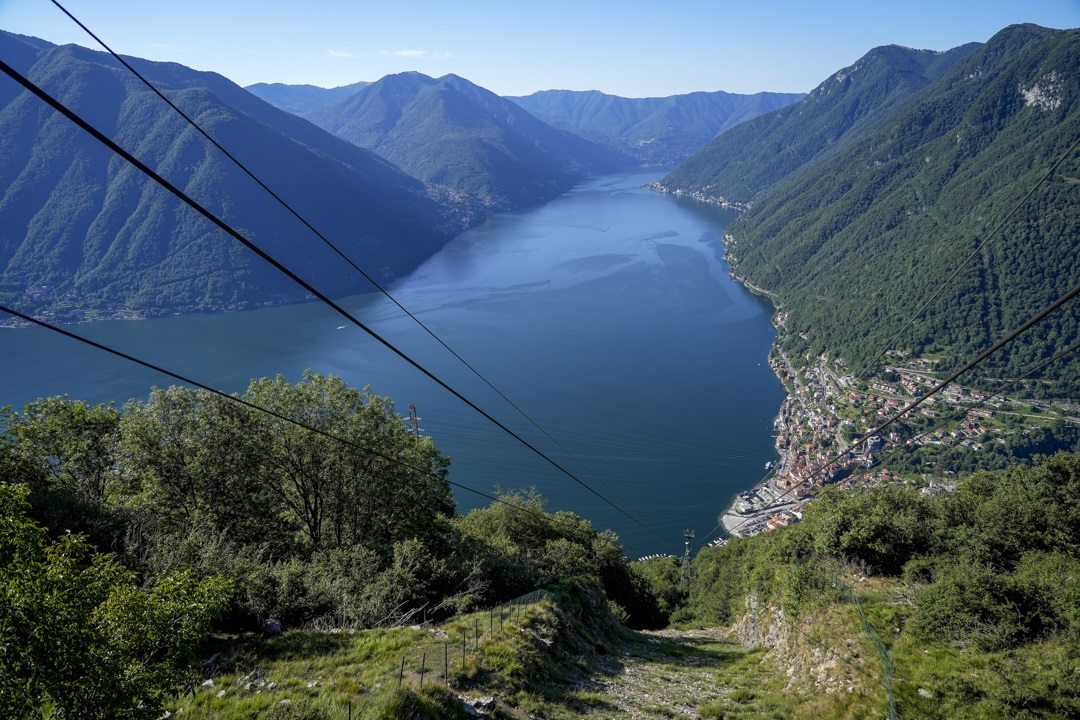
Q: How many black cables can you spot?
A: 6